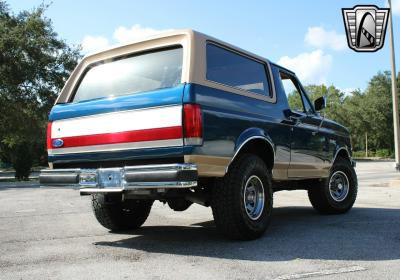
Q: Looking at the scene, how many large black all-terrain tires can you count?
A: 3